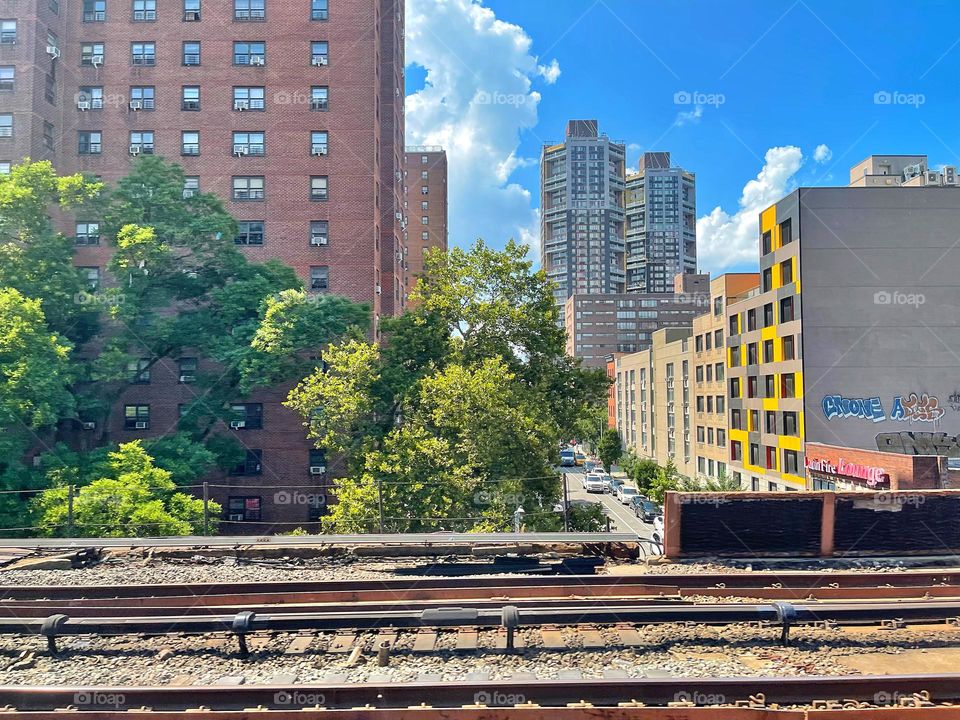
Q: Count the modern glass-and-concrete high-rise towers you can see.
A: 2